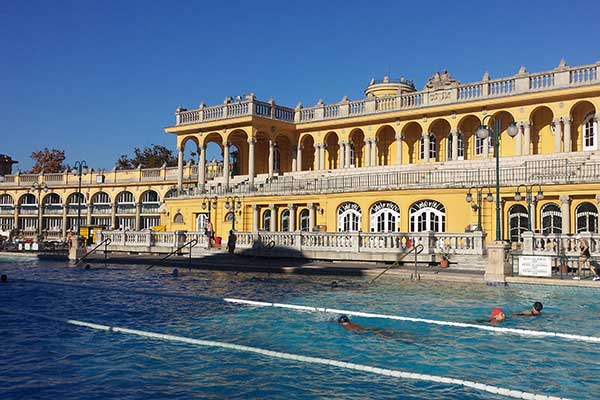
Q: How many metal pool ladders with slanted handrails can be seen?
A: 4